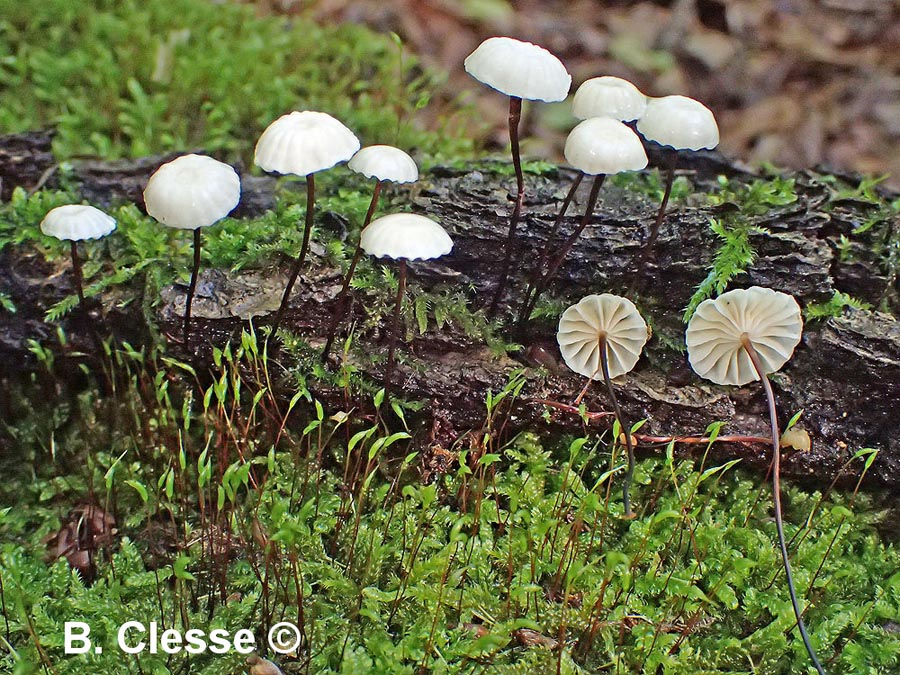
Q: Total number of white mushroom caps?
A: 11